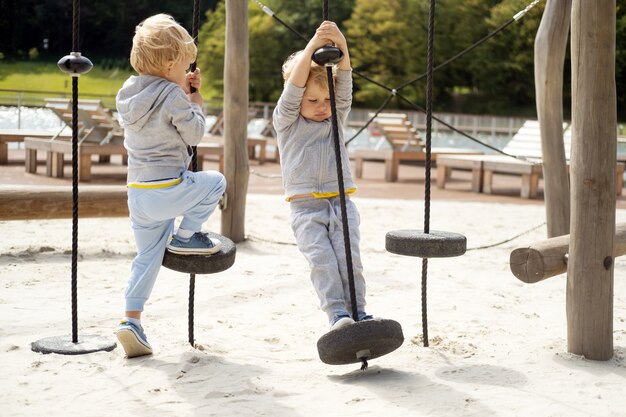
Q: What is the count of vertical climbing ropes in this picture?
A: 4